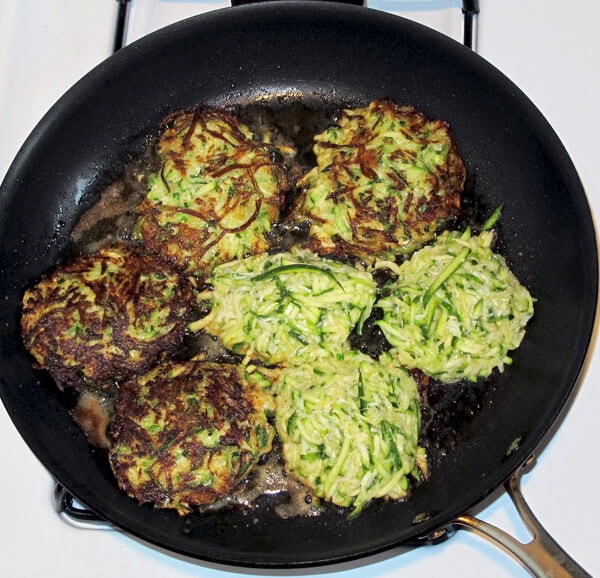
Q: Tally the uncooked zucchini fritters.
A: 3